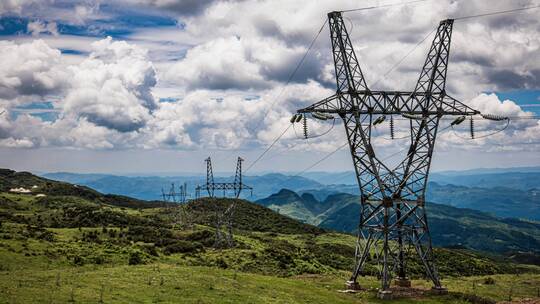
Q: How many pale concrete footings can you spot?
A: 4